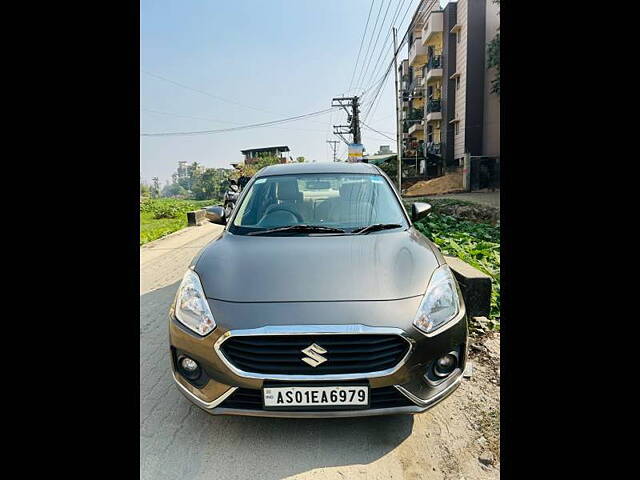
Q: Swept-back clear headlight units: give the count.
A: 2